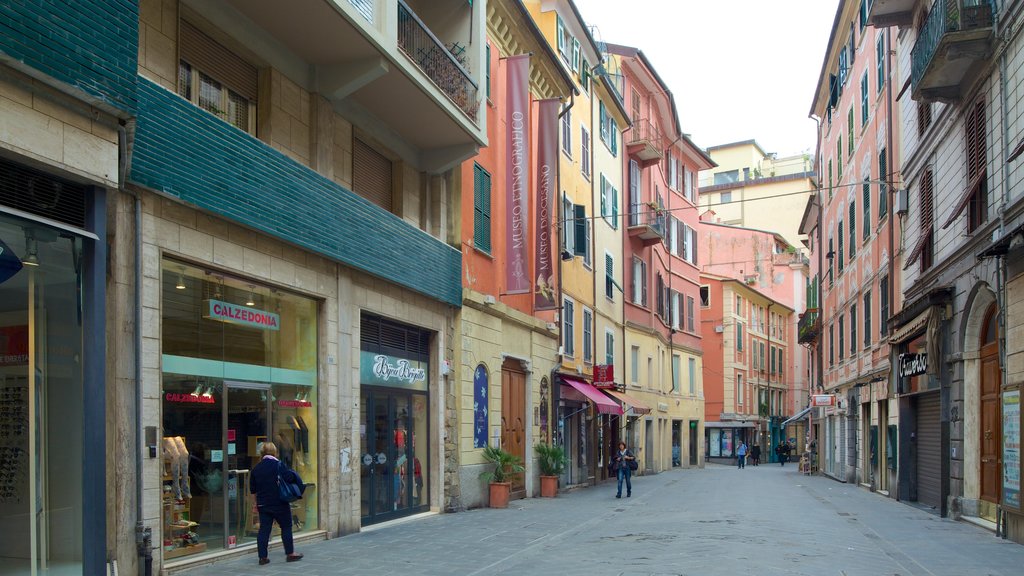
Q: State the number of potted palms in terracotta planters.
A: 2